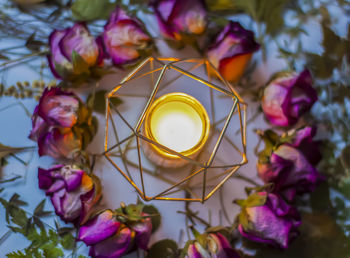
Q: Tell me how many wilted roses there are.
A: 11